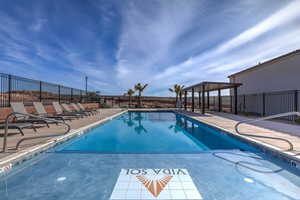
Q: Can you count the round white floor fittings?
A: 2